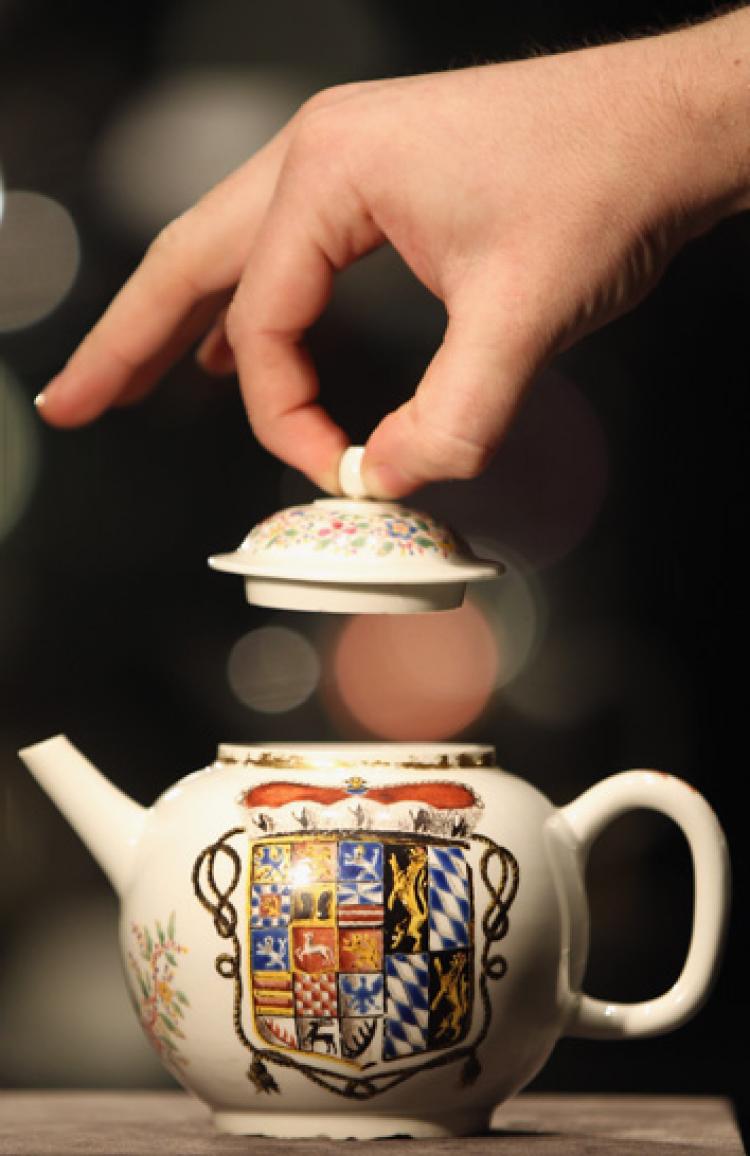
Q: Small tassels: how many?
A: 2